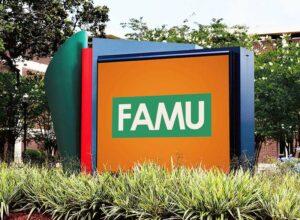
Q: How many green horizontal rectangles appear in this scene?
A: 1